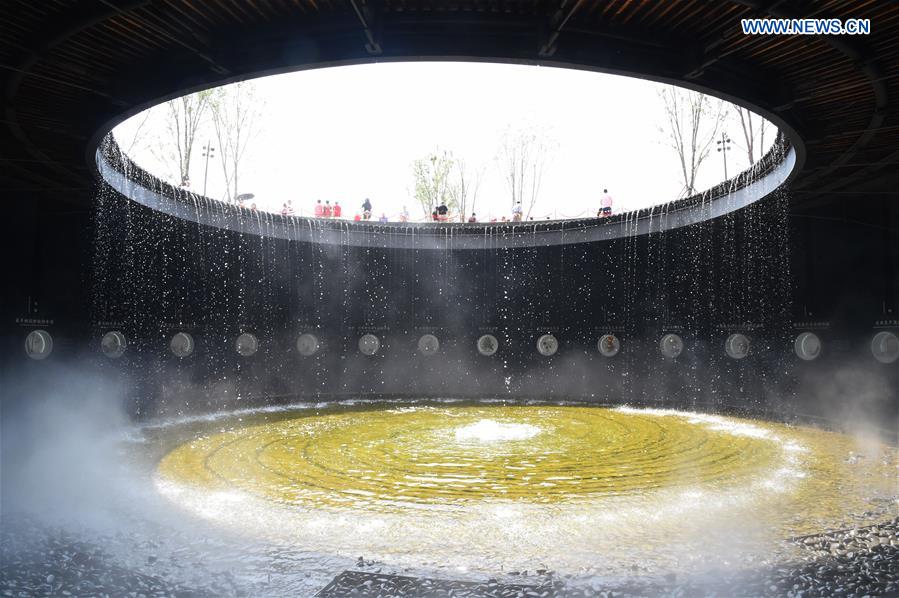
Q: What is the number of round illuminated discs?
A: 14